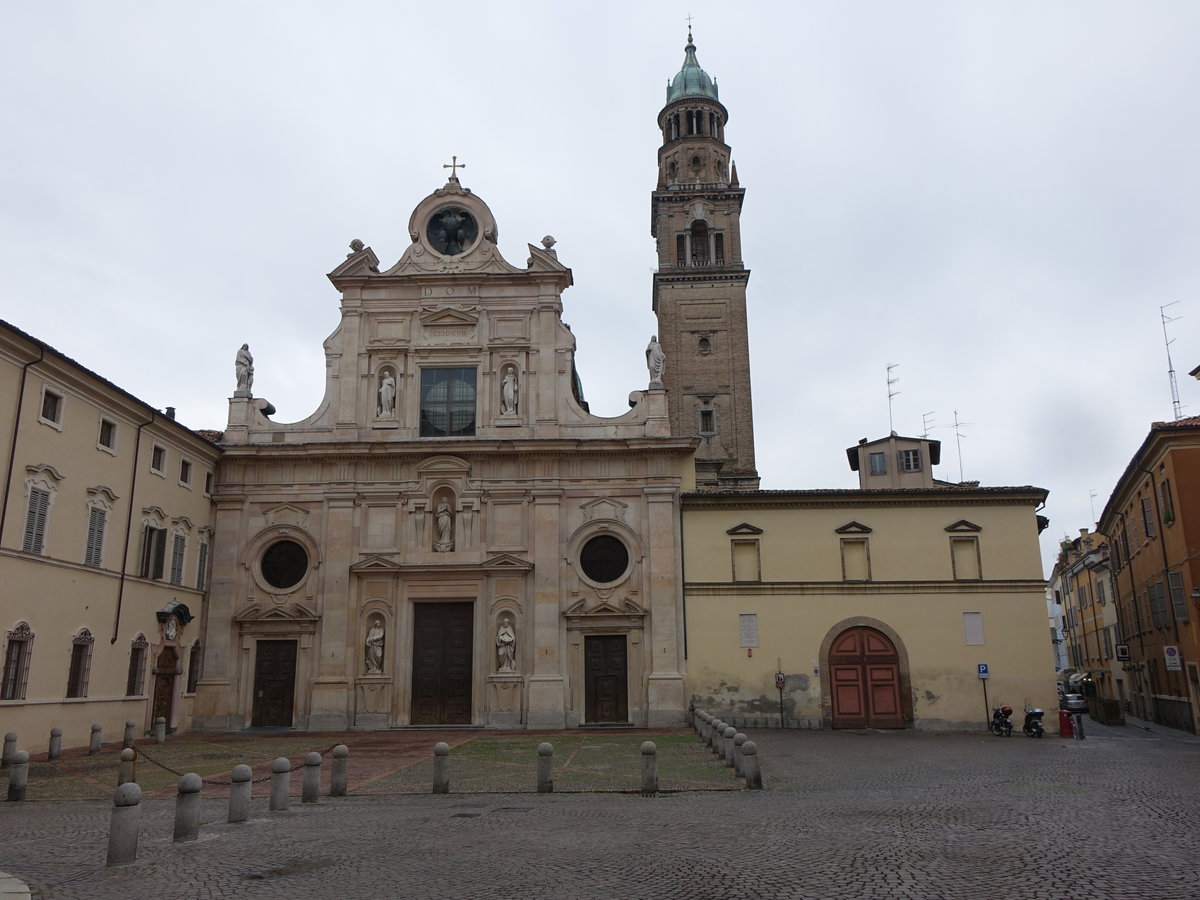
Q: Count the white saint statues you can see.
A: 7